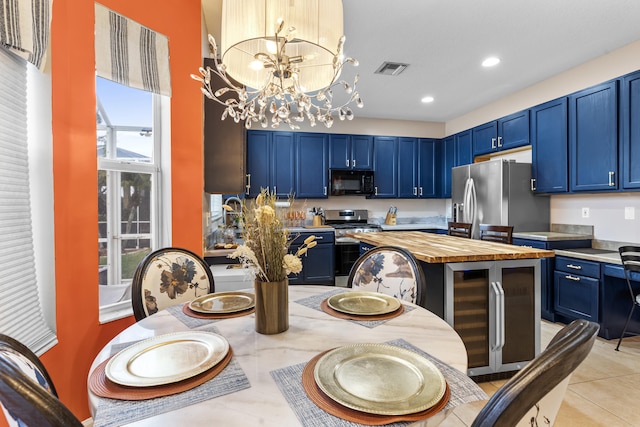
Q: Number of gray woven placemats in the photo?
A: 4